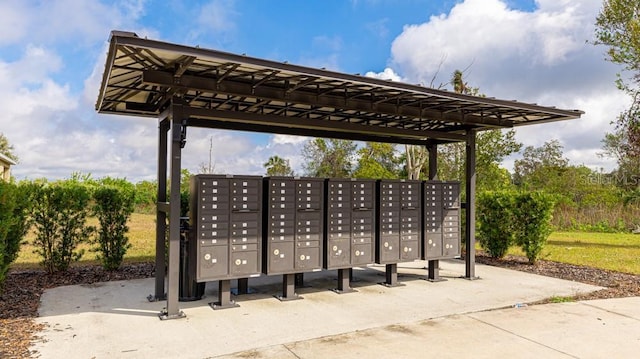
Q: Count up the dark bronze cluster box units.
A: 5